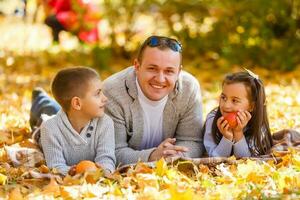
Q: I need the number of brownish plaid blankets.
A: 1